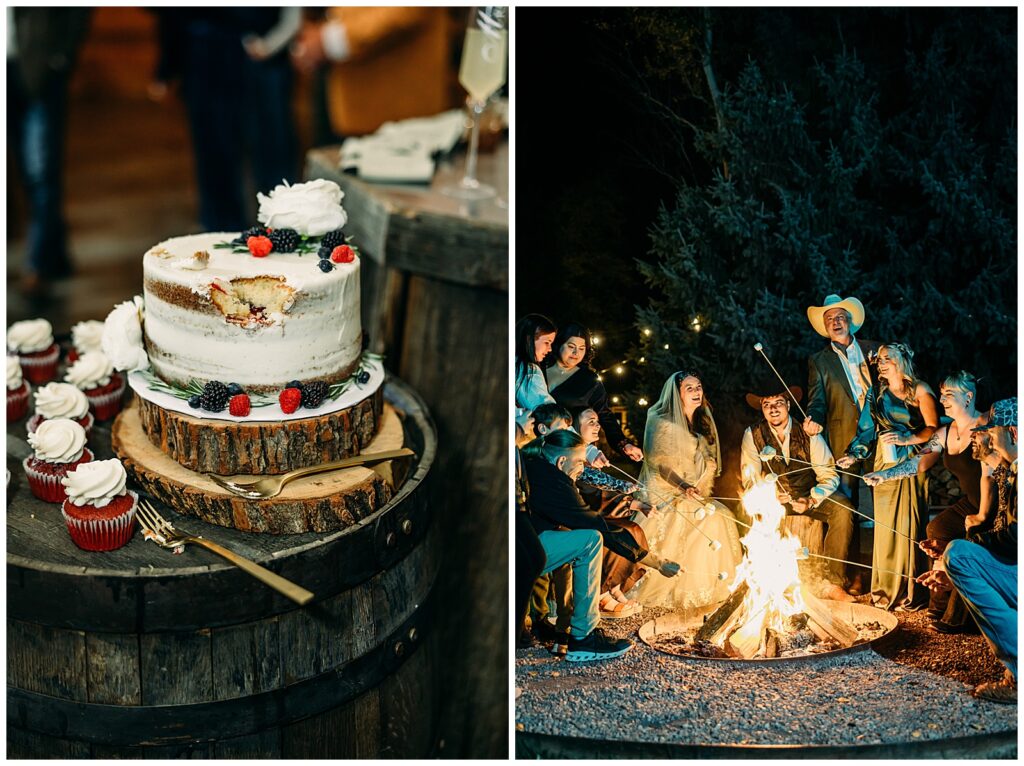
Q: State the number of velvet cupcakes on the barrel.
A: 7